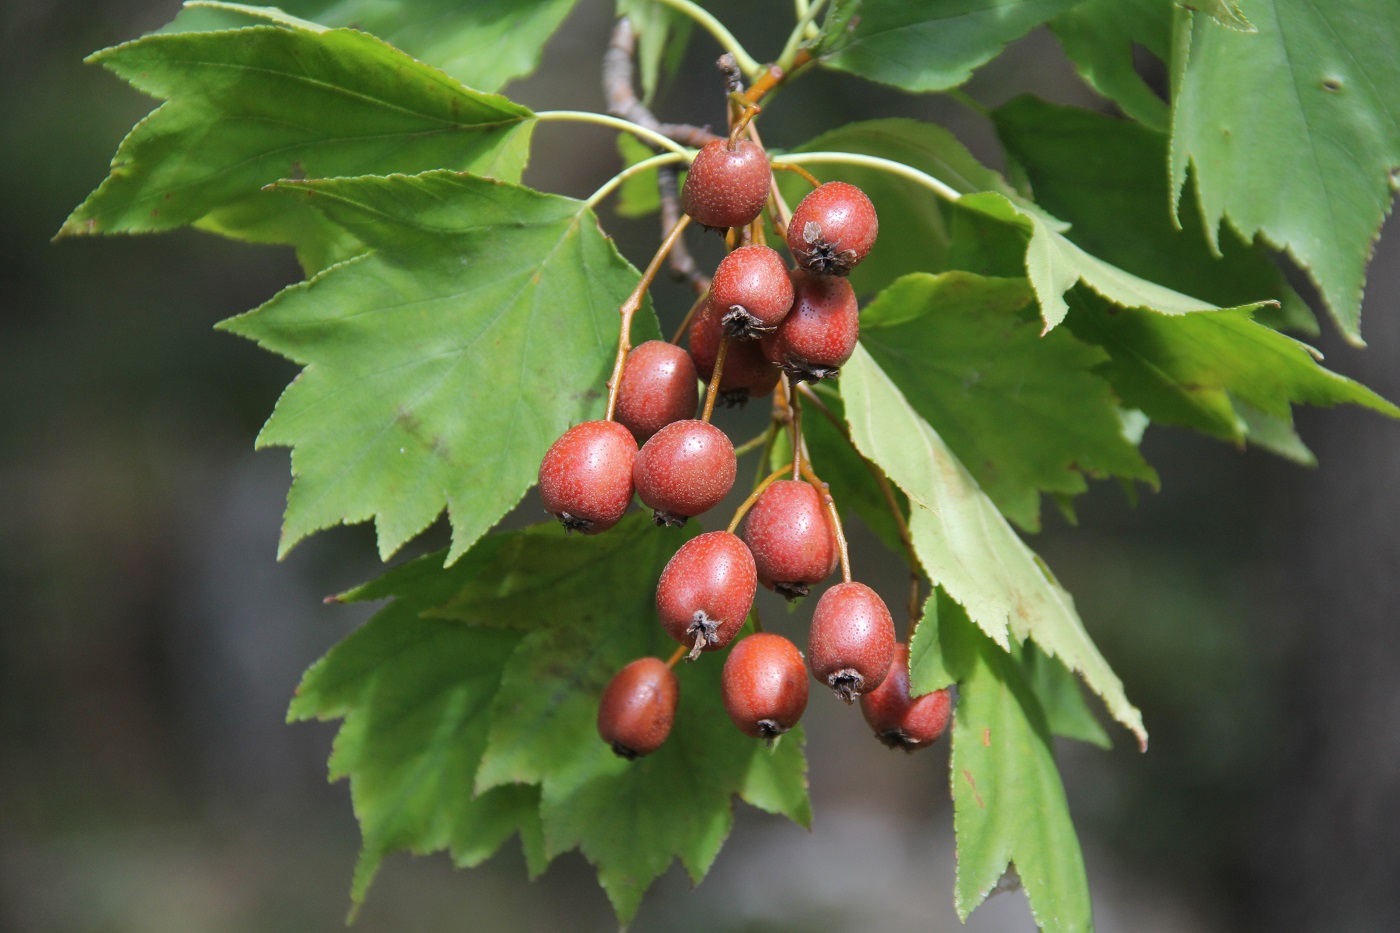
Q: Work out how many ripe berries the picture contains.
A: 14